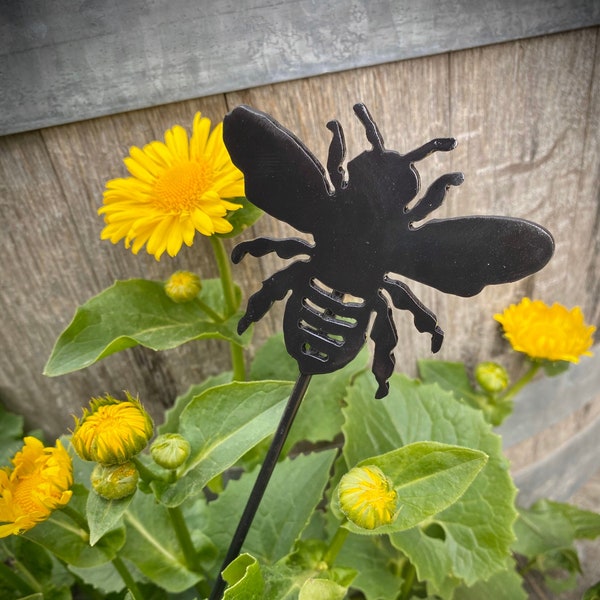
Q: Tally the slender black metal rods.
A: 1